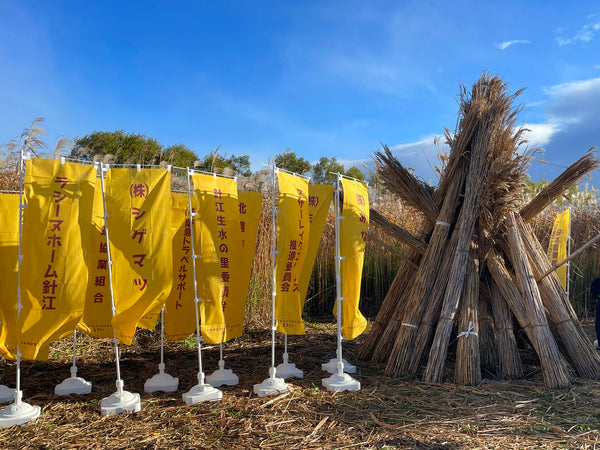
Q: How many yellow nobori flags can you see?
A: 11